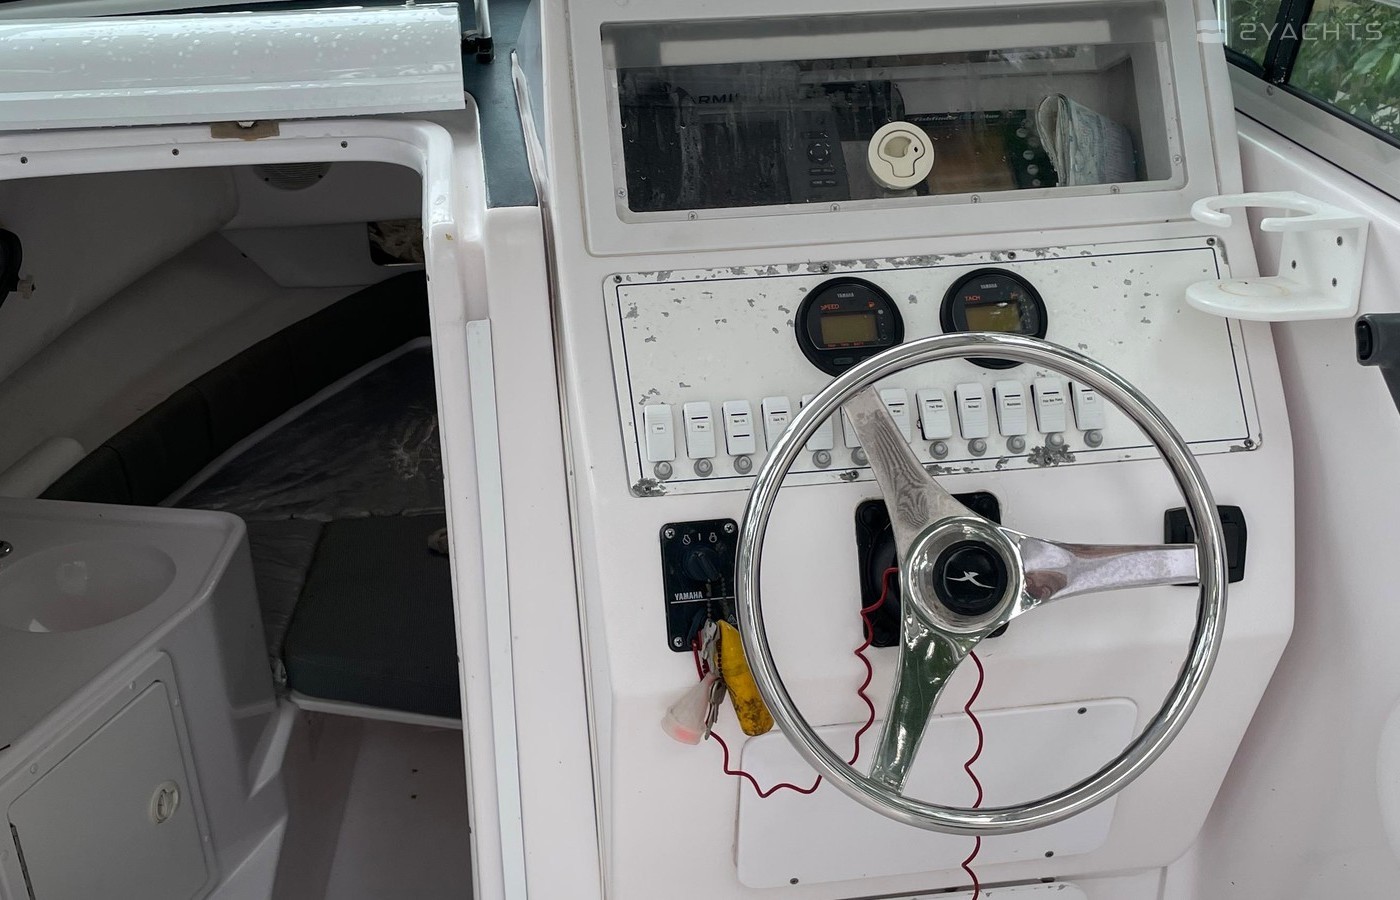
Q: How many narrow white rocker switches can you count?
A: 12